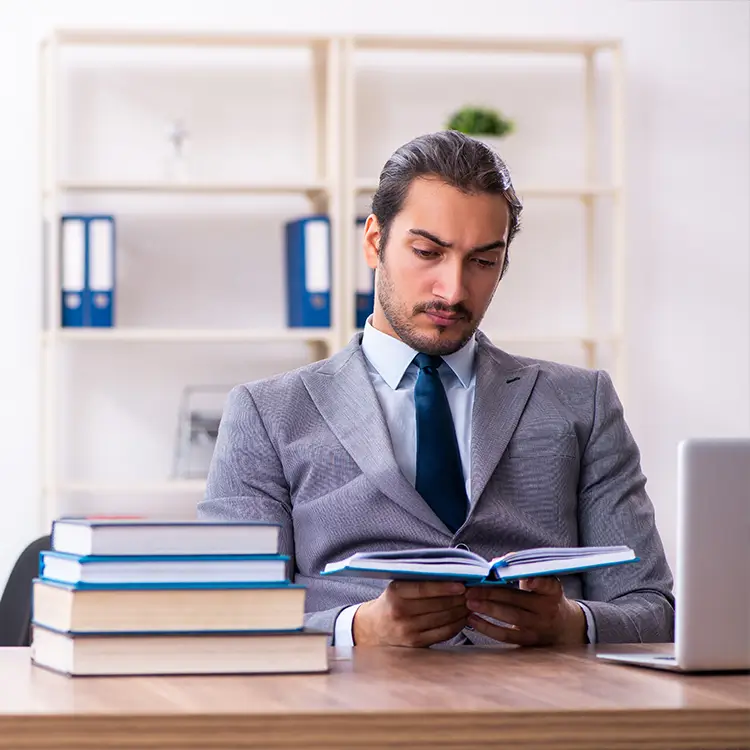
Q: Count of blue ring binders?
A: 4